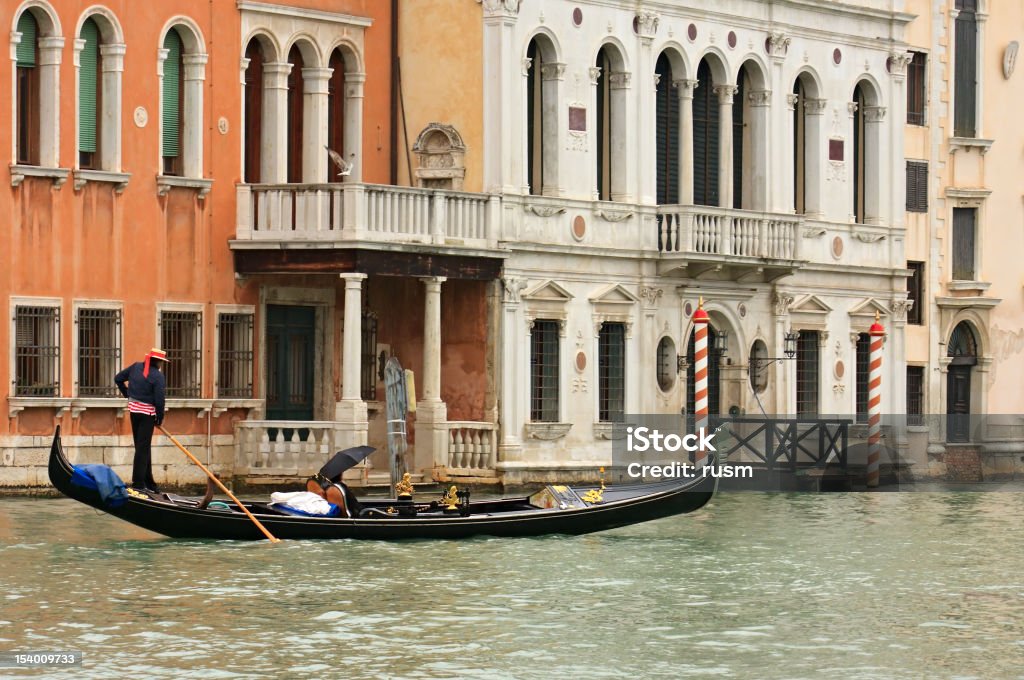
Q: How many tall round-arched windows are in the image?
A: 13